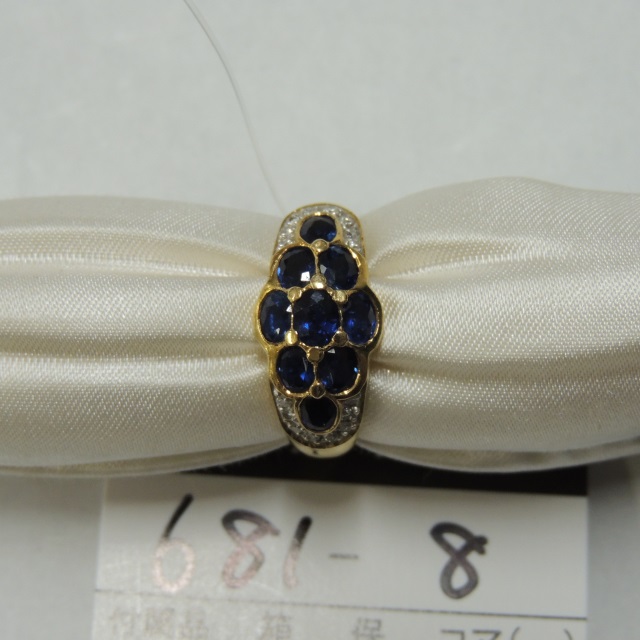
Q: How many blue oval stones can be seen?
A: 9